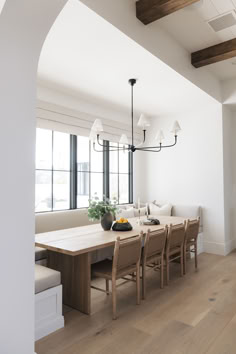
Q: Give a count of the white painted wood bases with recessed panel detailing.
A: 1